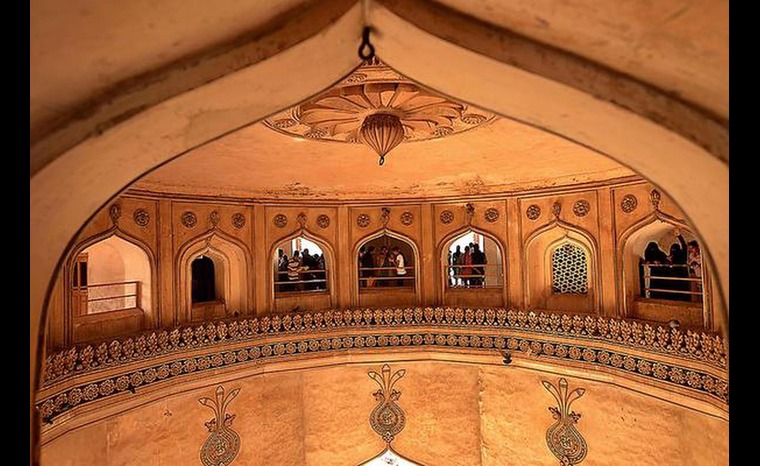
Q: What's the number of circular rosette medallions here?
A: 12